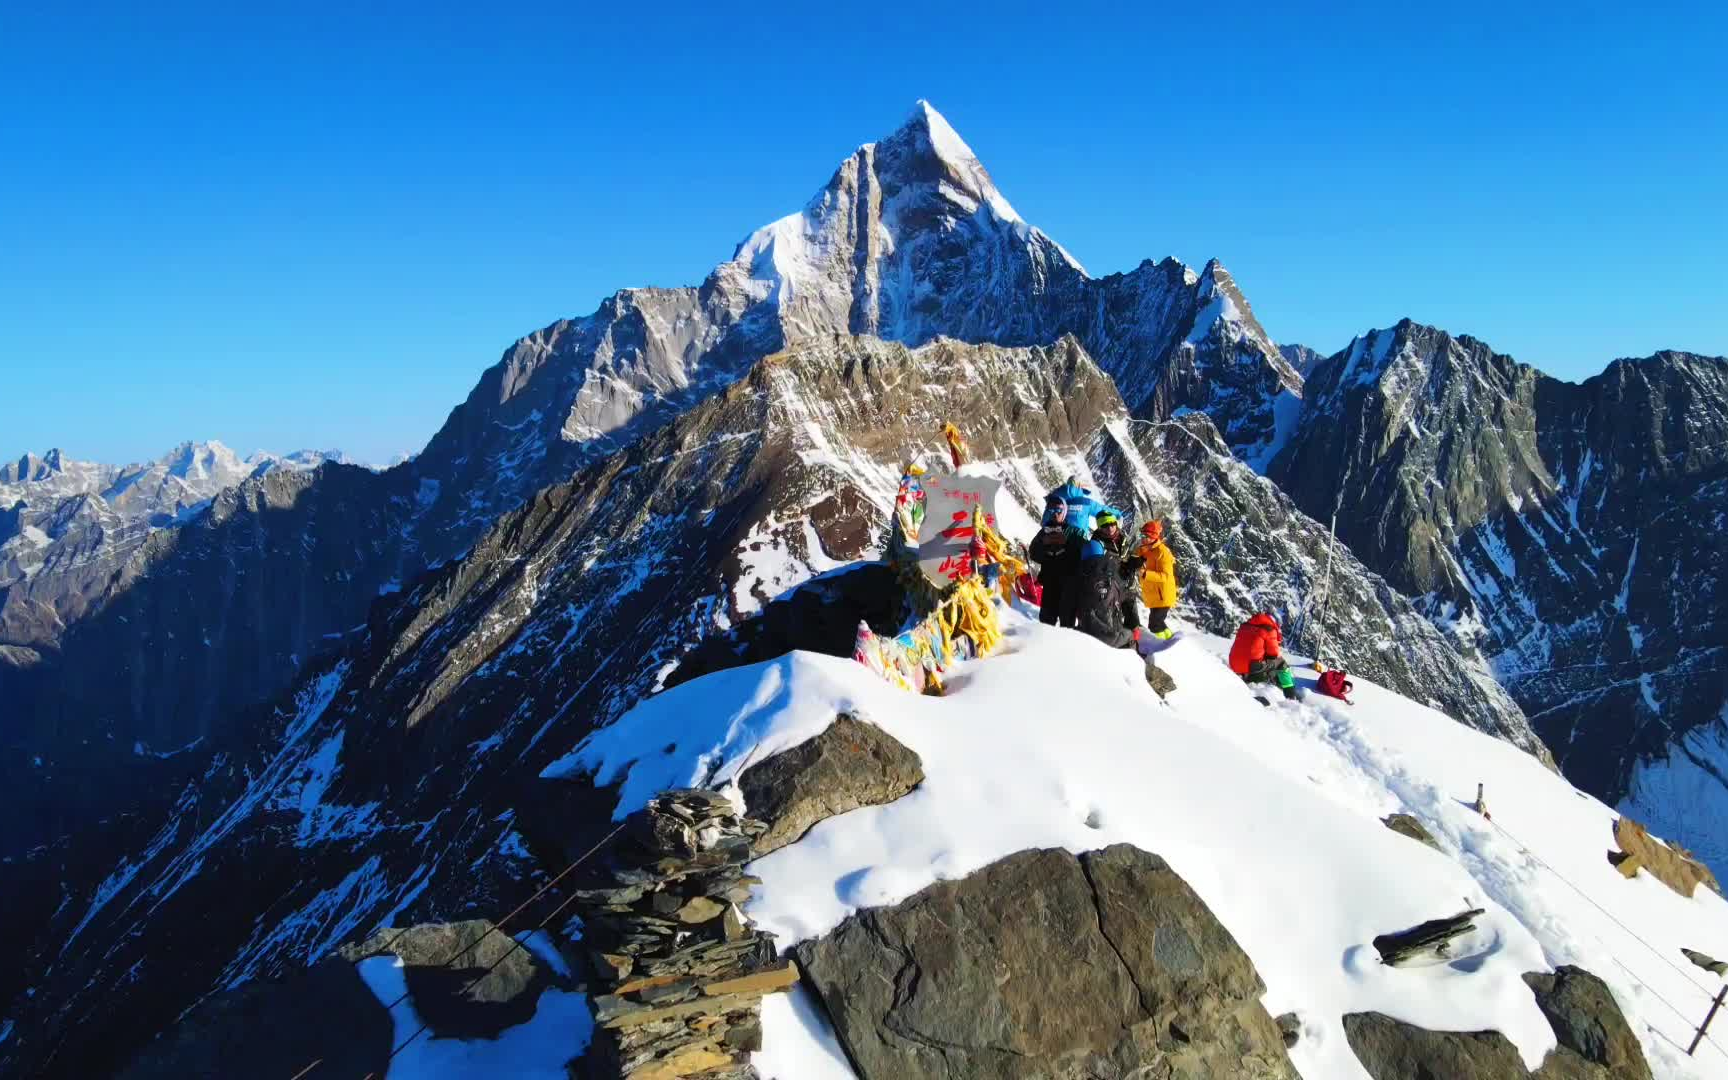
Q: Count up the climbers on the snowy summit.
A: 6